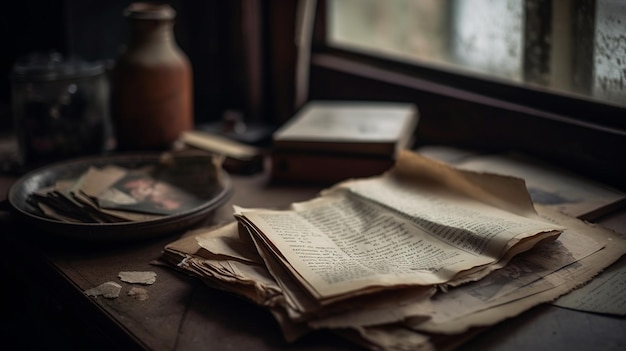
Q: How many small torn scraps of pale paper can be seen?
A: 3